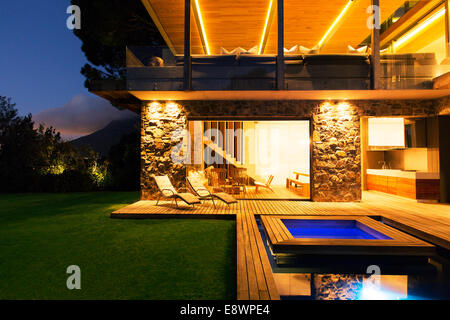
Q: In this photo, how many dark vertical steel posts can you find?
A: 3